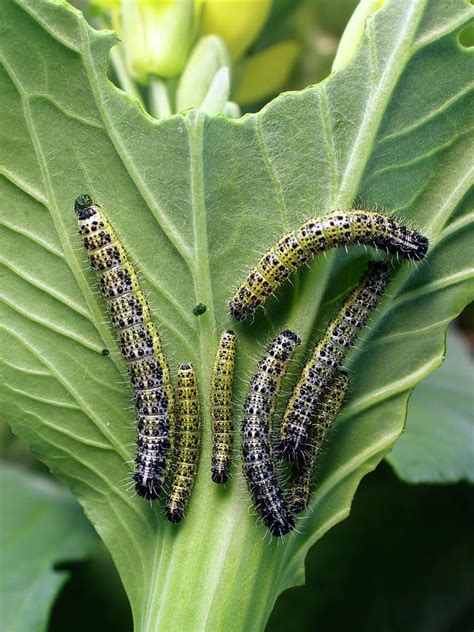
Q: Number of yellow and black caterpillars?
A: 7